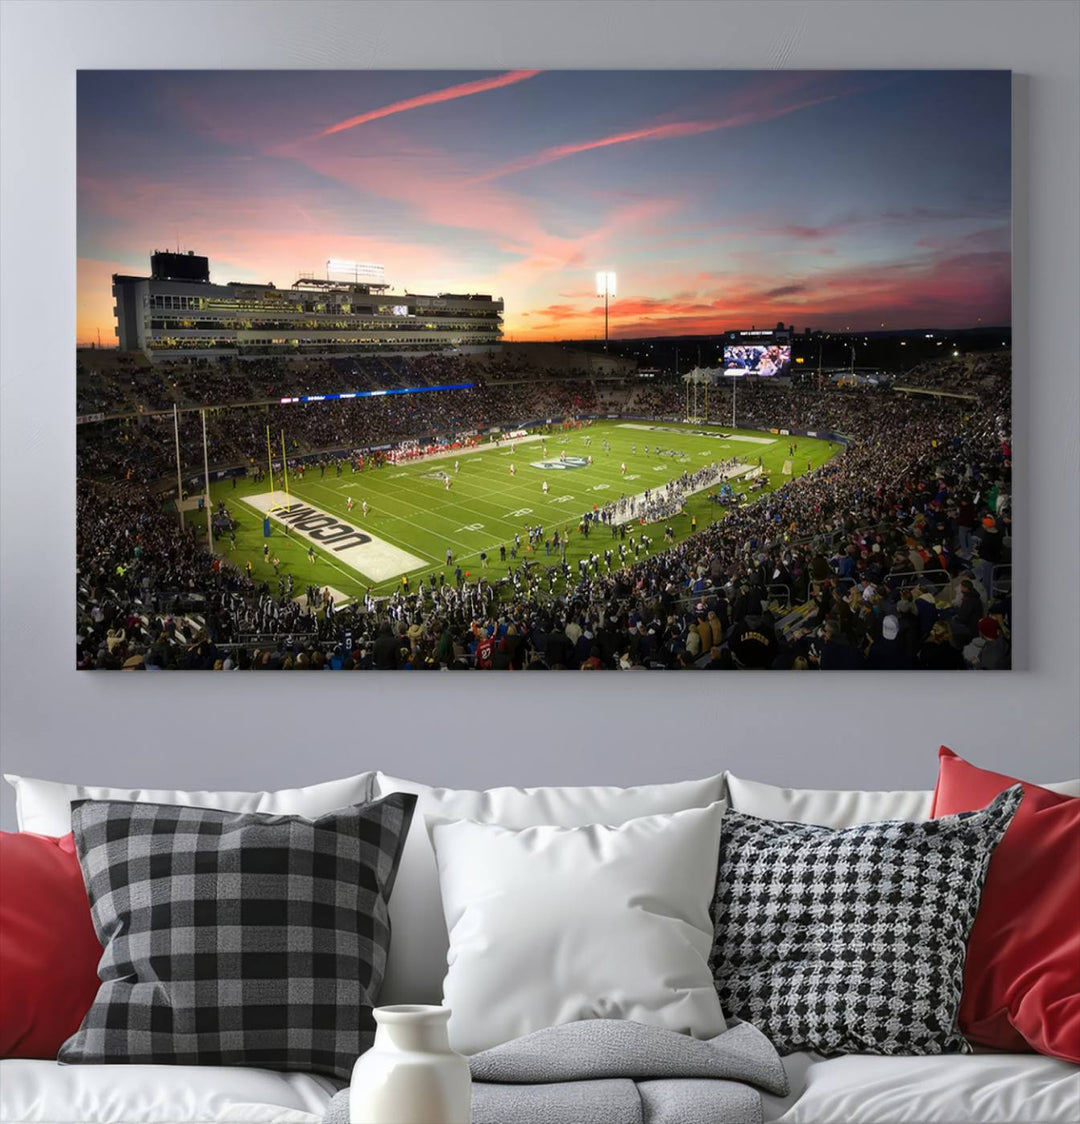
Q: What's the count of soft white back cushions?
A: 3